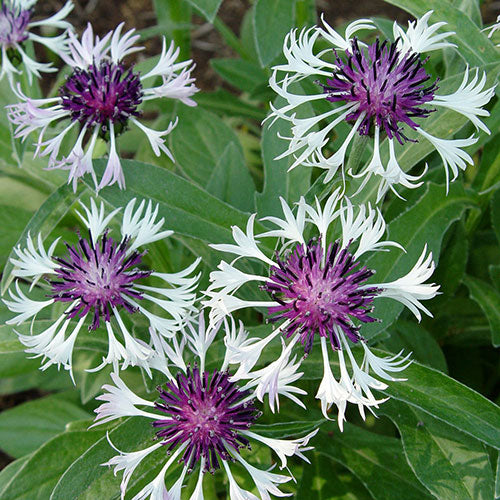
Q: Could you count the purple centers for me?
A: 6